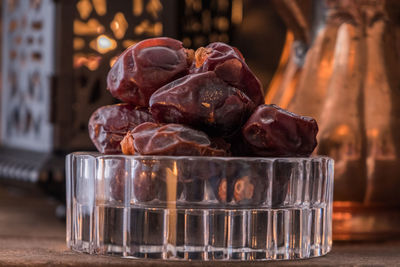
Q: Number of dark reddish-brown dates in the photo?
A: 6